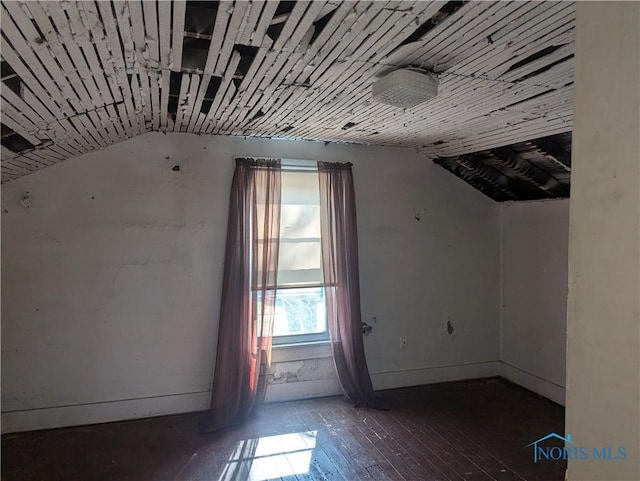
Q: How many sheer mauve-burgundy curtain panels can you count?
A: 2